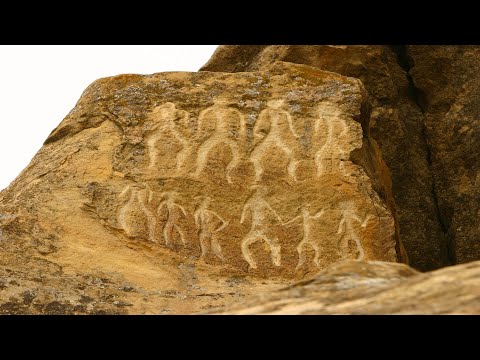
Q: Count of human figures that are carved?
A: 10